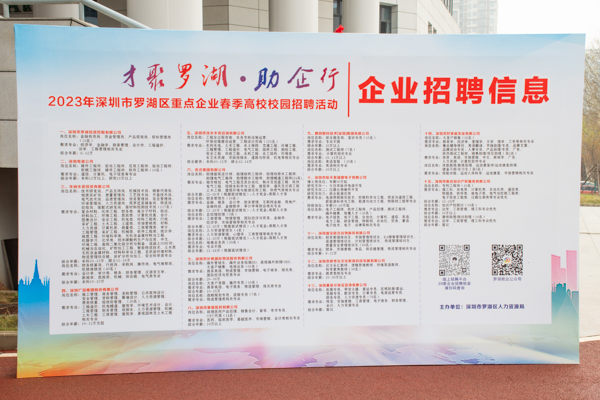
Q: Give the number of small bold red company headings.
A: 15